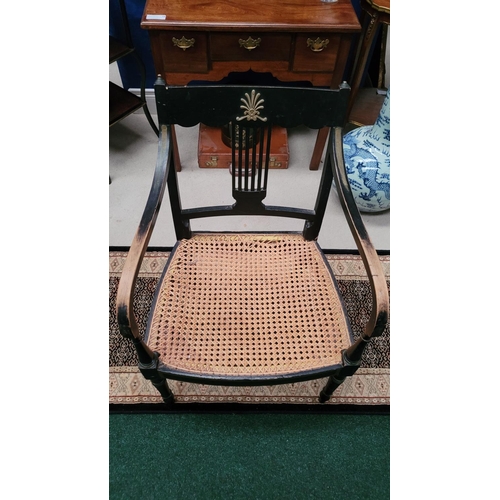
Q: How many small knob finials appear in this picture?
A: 2